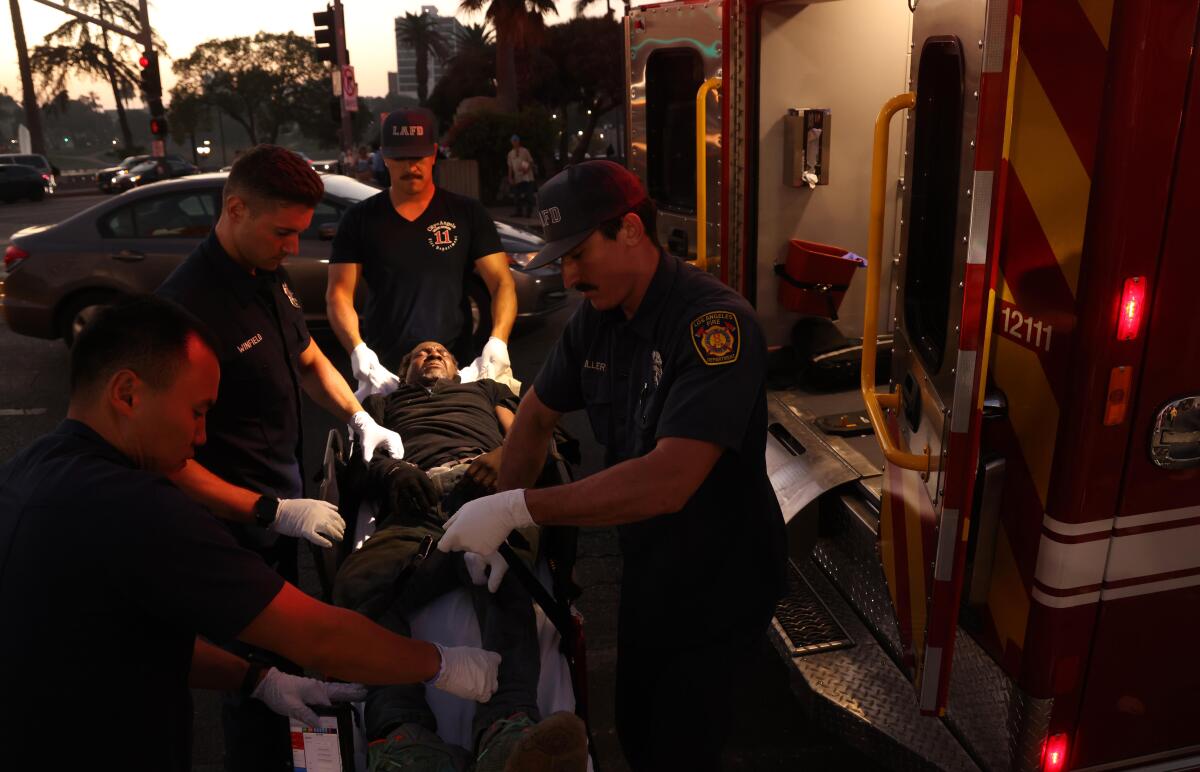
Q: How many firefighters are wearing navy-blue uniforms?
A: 4